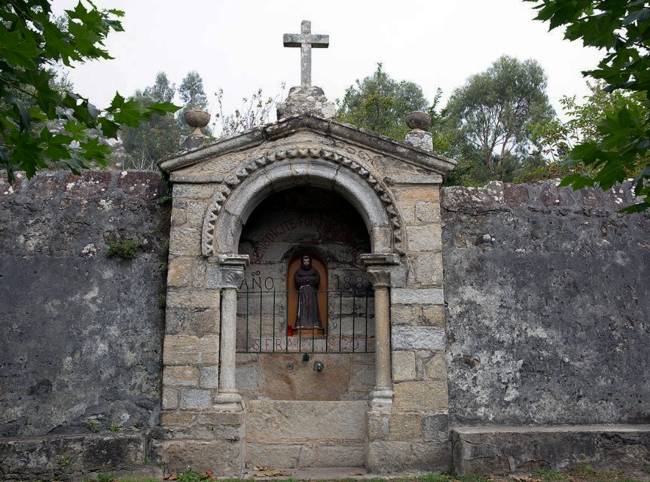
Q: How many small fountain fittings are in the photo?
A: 2